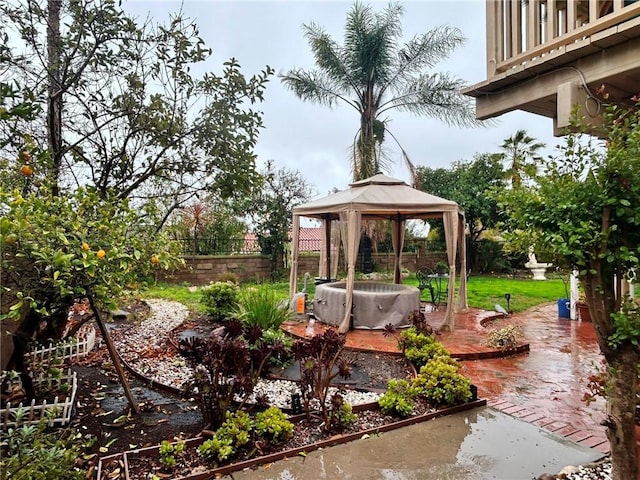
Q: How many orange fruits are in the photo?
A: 5